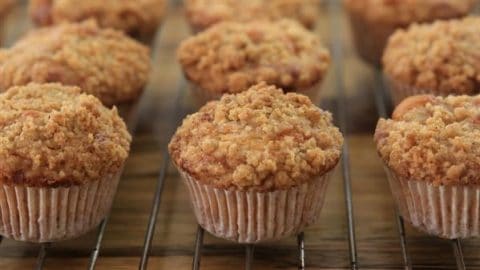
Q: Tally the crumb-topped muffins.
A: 9